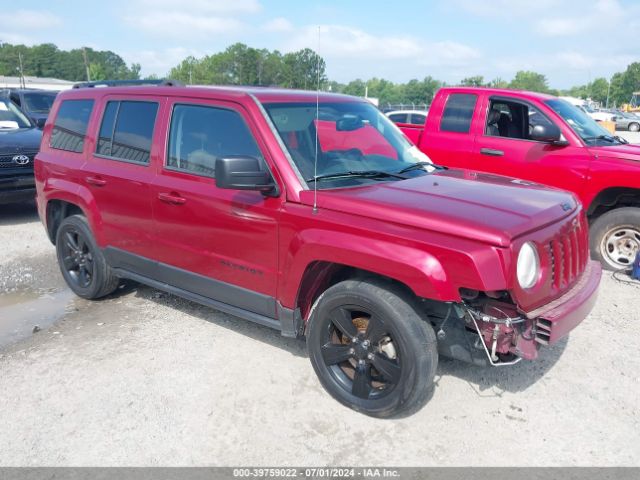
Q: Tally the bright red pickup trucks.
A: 1